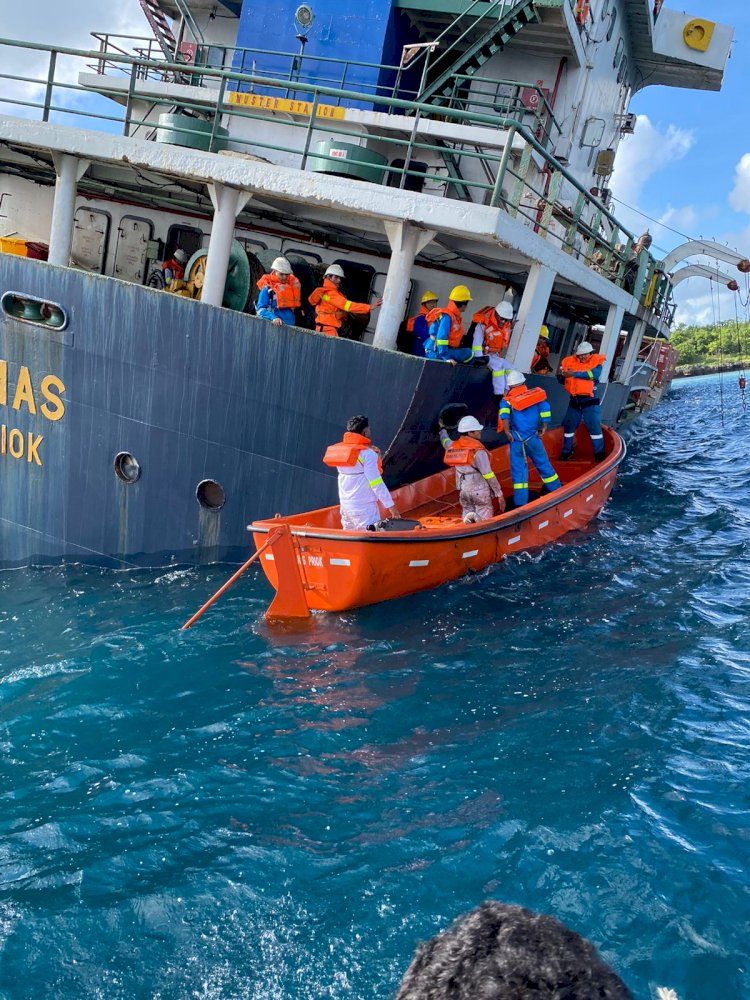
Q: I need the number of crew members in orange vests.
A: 11